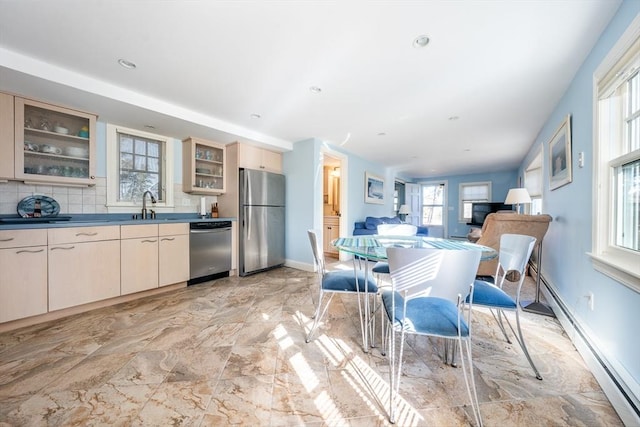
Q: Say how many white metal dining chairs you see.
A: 4